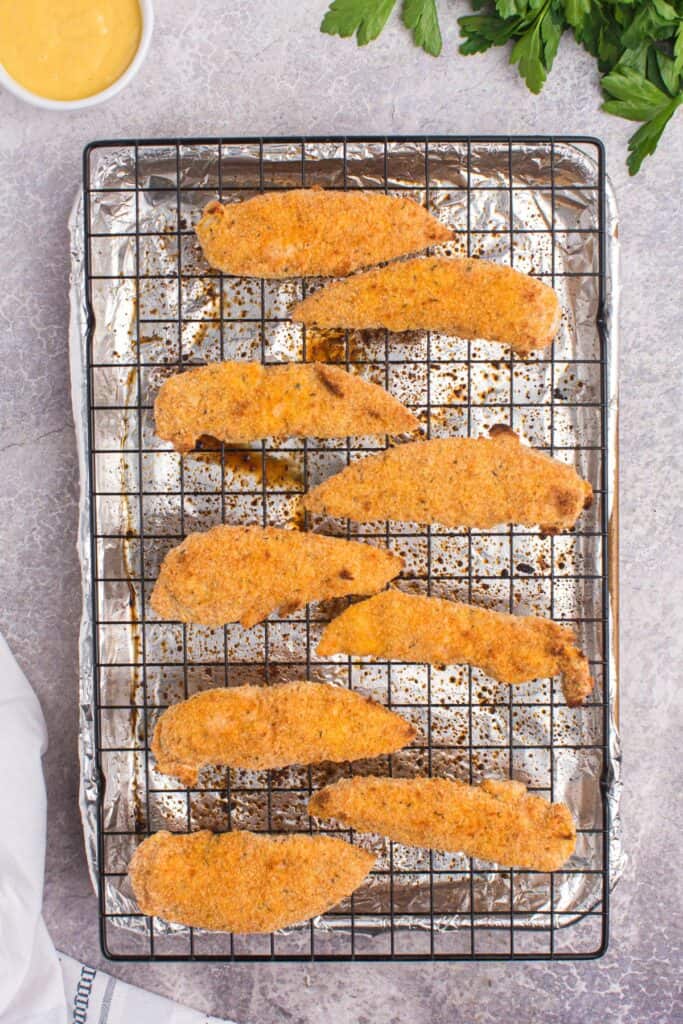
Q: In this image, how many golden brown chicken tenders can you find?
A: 9